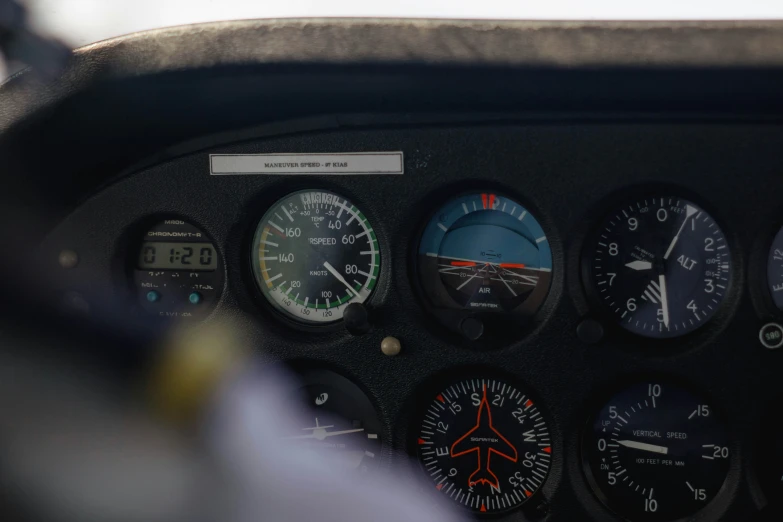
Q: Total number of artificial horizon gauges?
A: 1